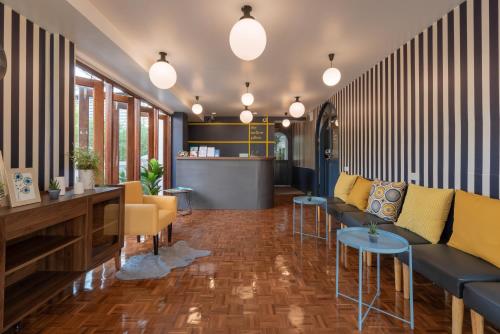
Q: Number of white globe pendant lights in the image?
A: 8